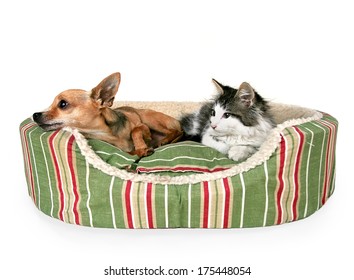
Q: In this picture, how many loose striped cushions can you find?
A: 1